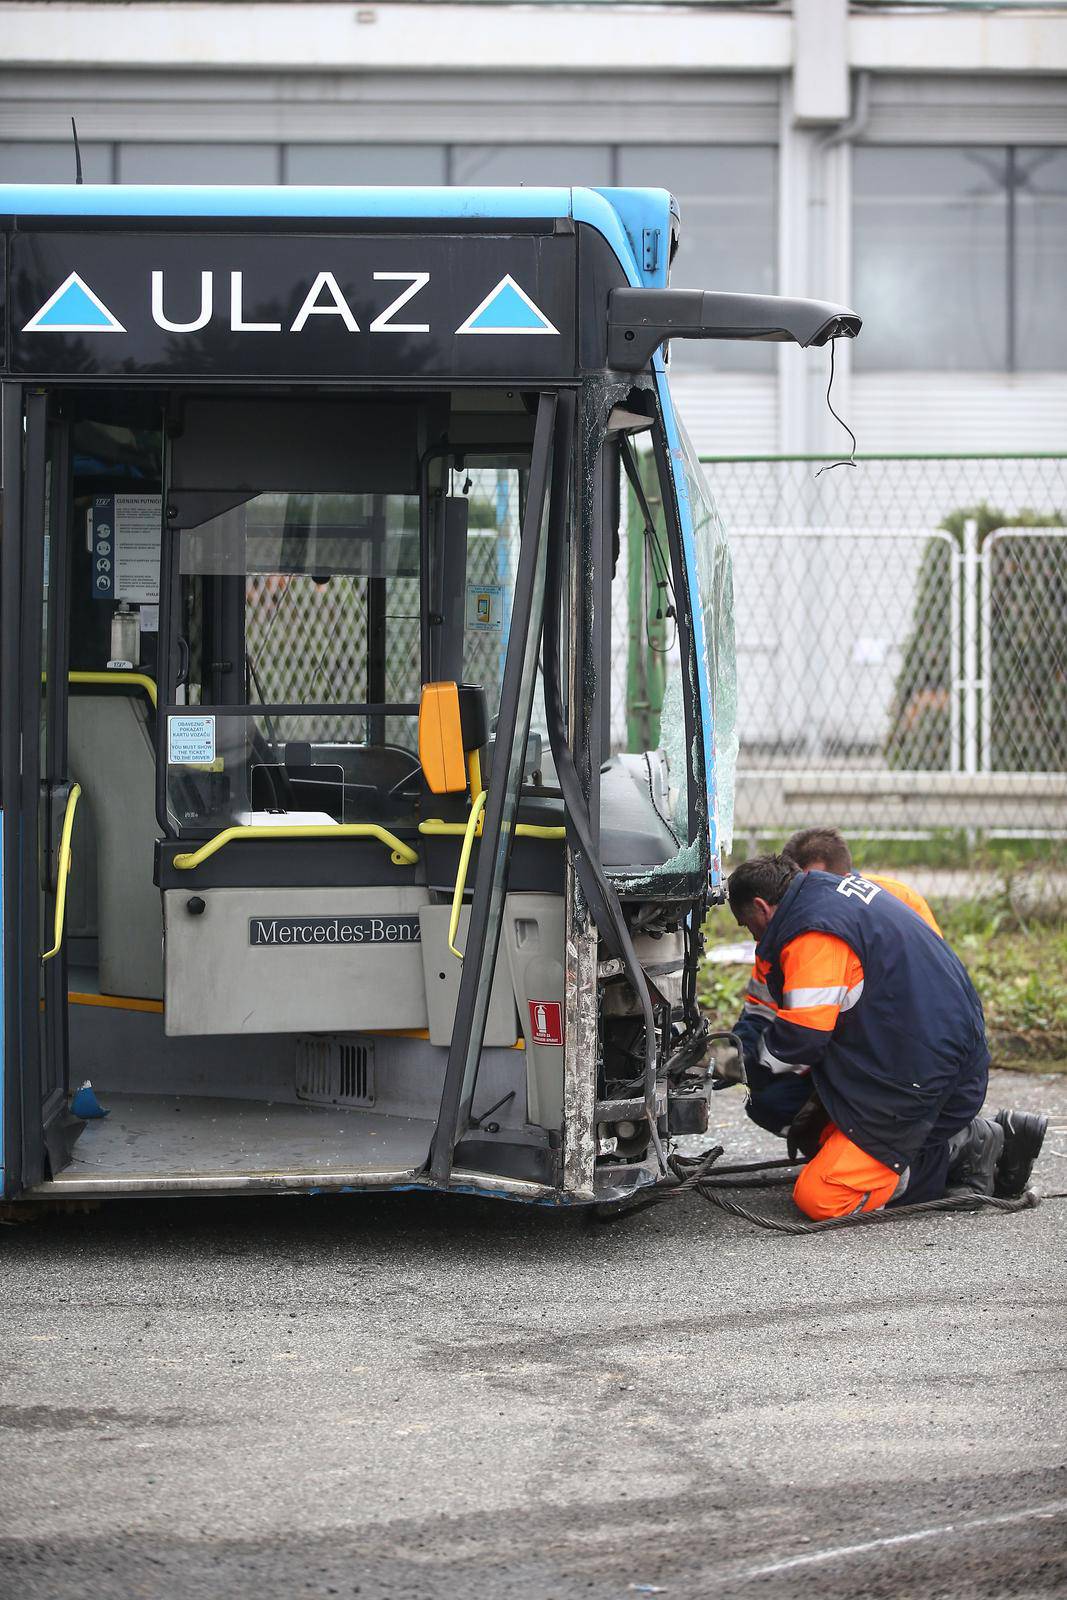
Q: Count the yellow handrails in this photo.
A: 5